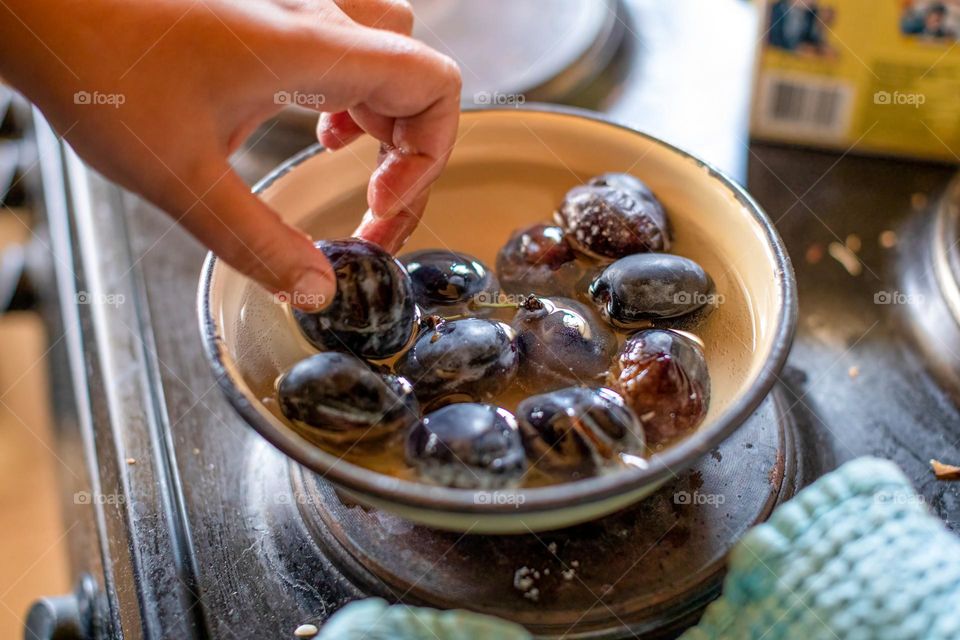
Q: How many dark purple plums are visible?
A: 11